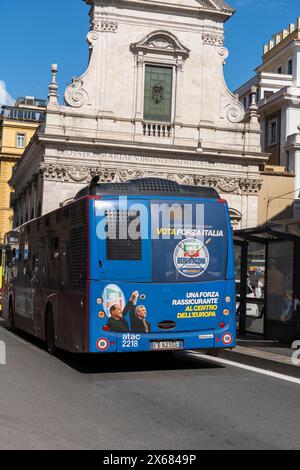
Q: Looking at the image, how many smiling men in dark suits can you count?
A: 2